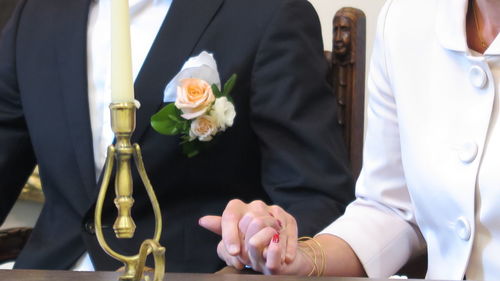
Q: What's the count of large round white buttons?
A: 3